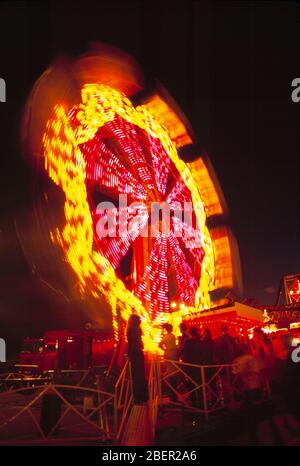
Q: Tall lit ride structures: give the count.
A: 1